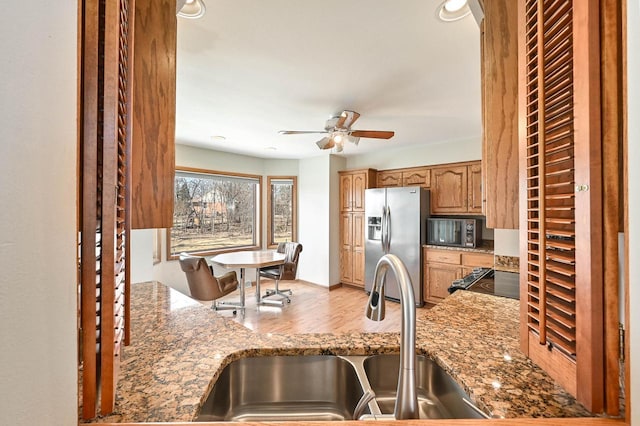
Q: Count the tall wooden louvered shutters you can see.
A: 2